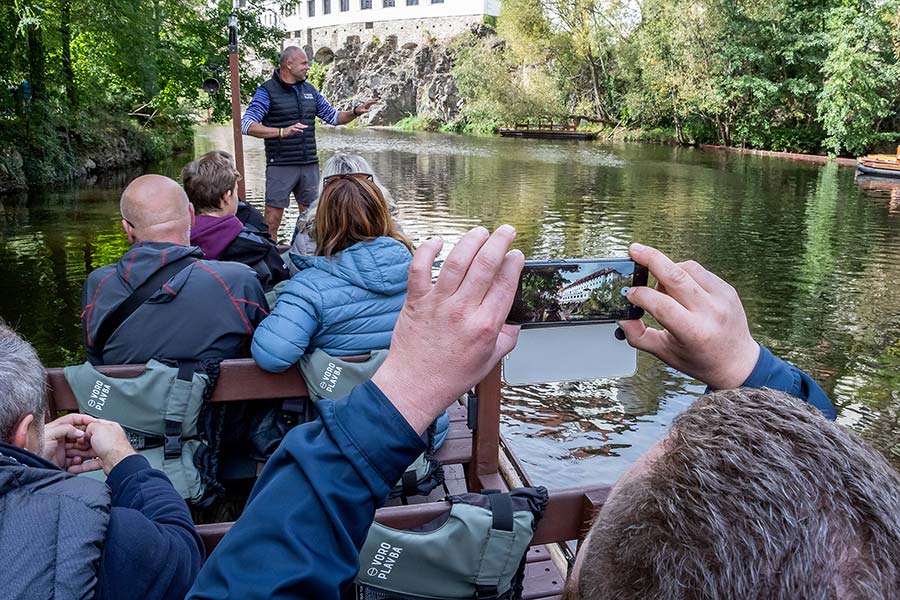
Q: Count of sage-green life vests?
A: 3